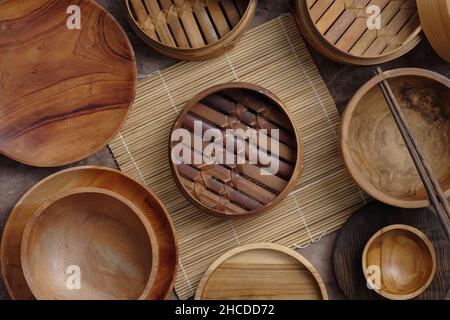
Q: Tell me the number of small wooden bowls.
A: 1